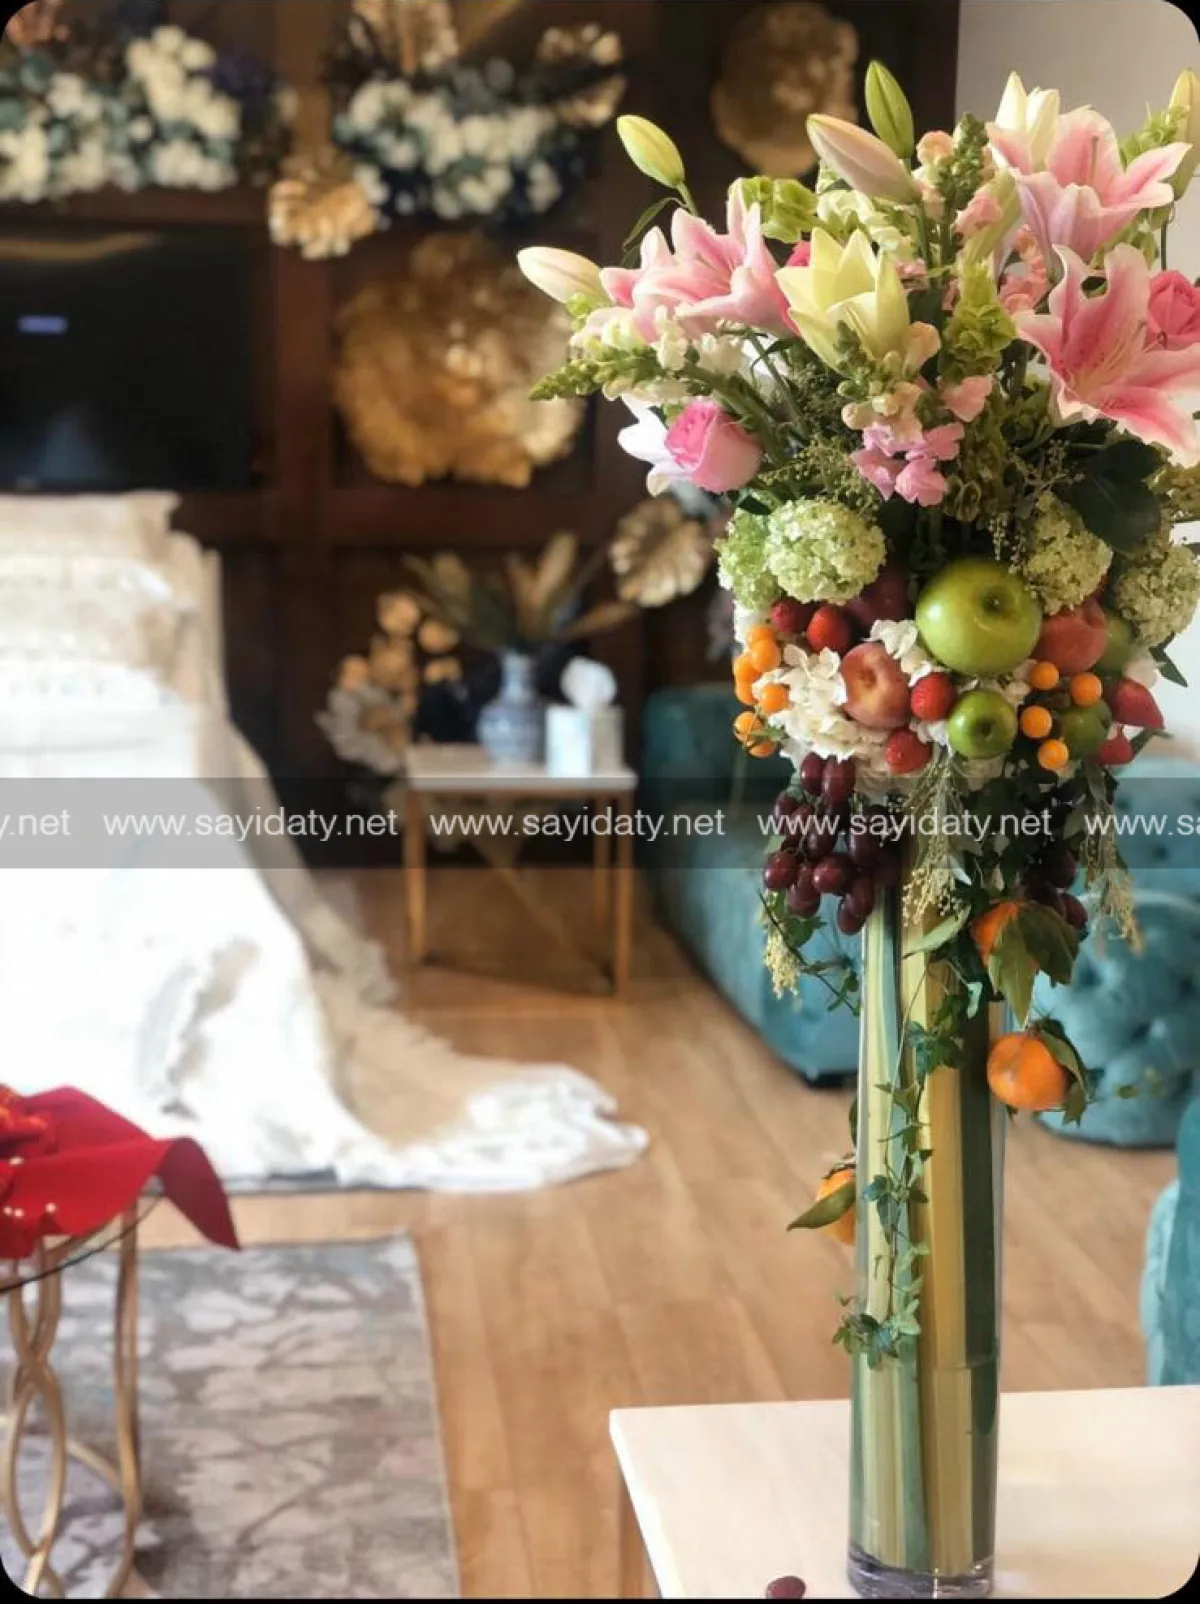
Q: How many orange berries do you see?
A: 11